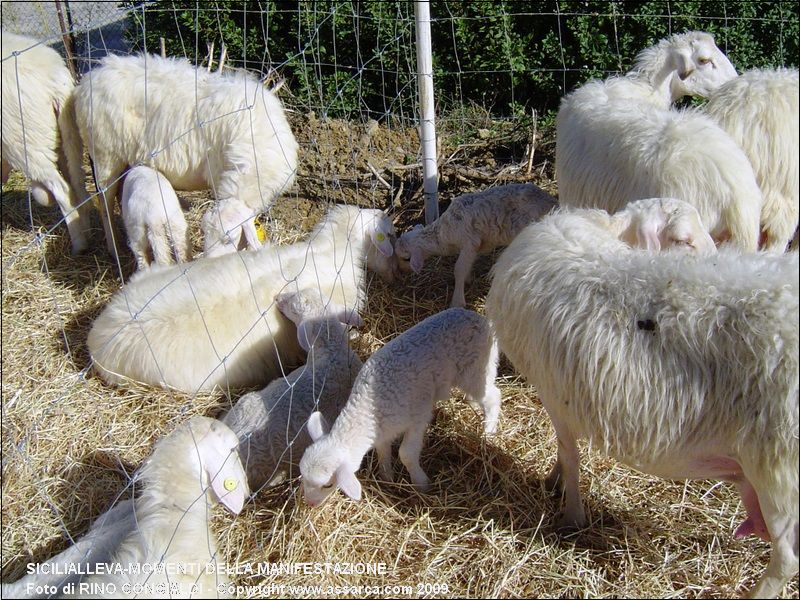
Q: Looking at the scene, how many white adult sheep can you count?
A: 7